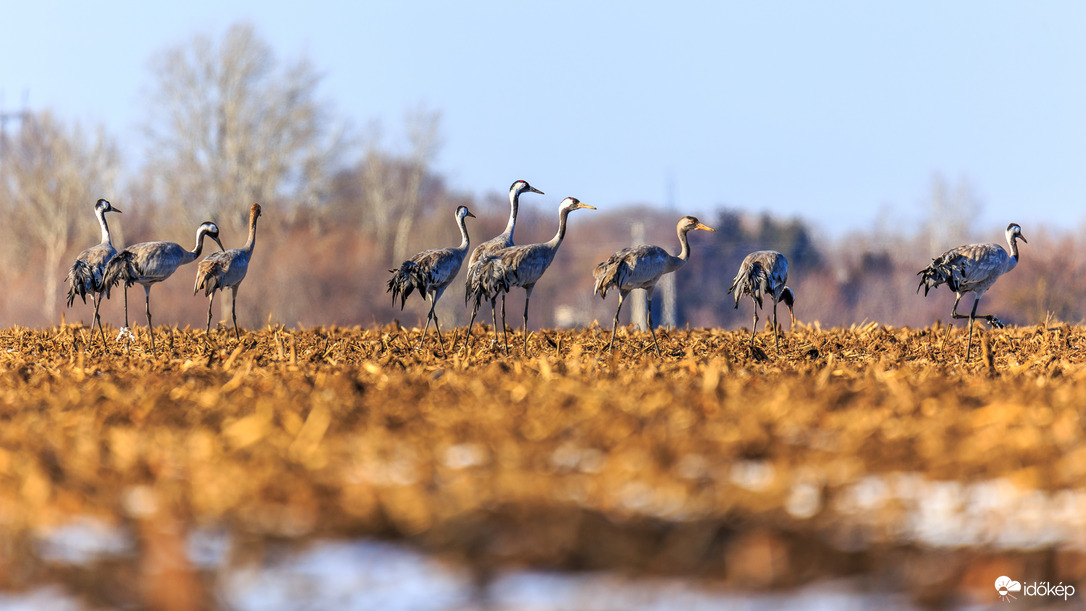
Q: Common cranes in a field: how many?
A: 9